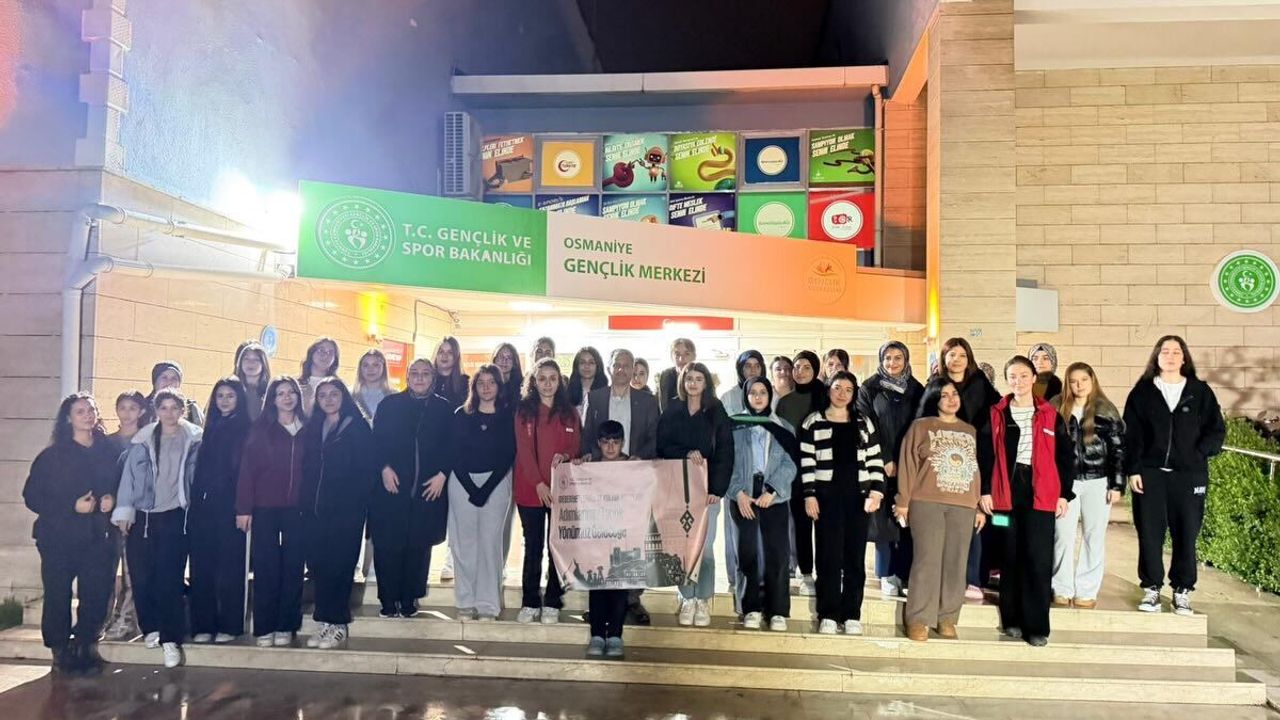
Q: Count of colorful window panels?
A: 12